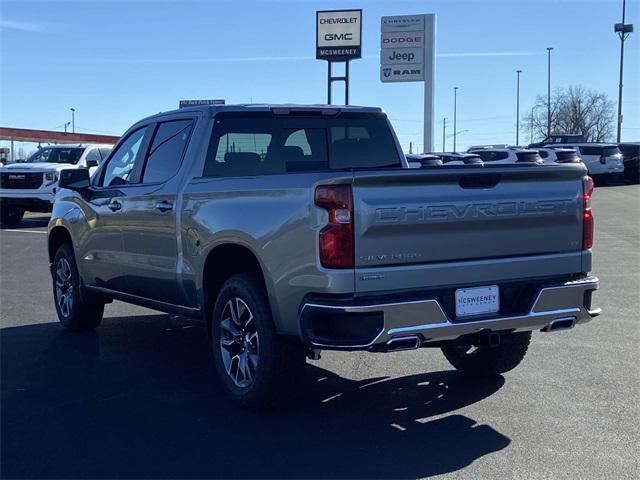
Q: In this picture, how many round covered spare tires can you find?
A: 0